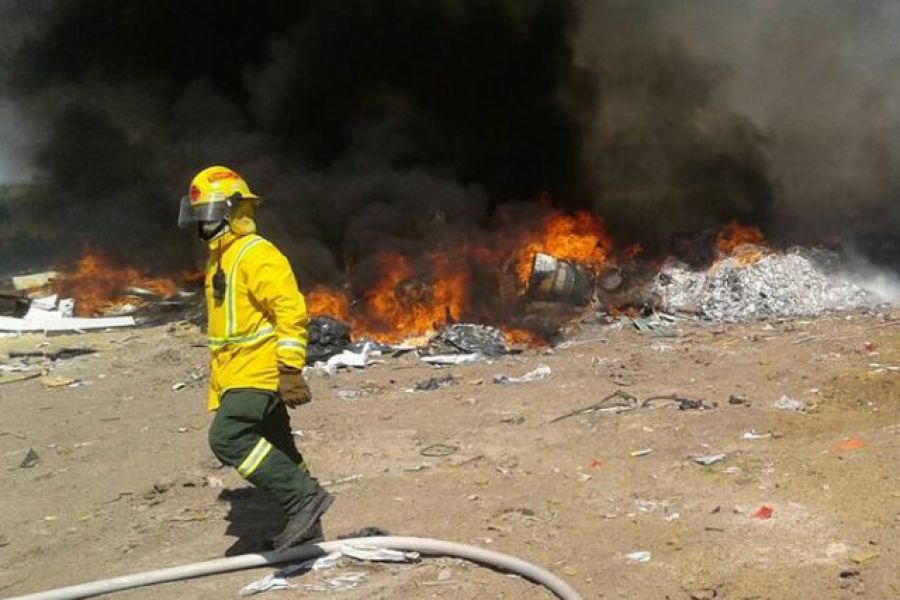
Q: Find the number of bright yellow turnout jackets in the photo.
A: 1